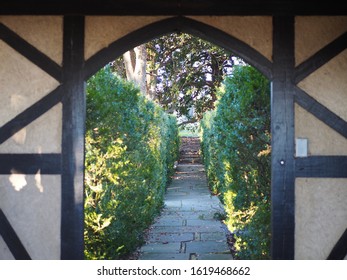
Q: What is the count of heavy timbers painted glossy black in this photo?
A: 13